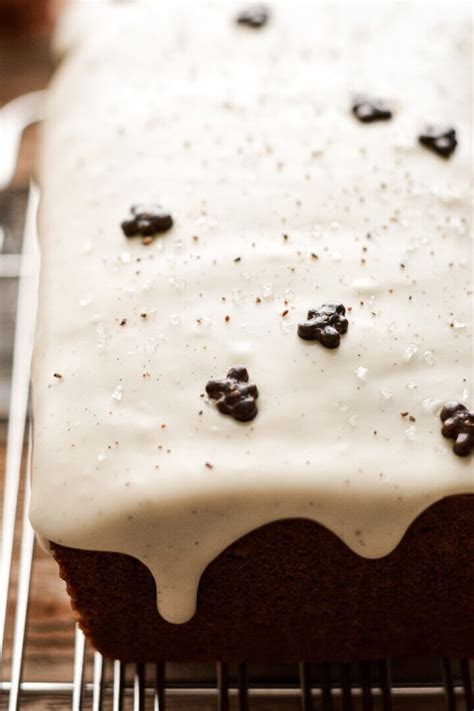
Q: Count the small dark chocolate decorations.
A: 7